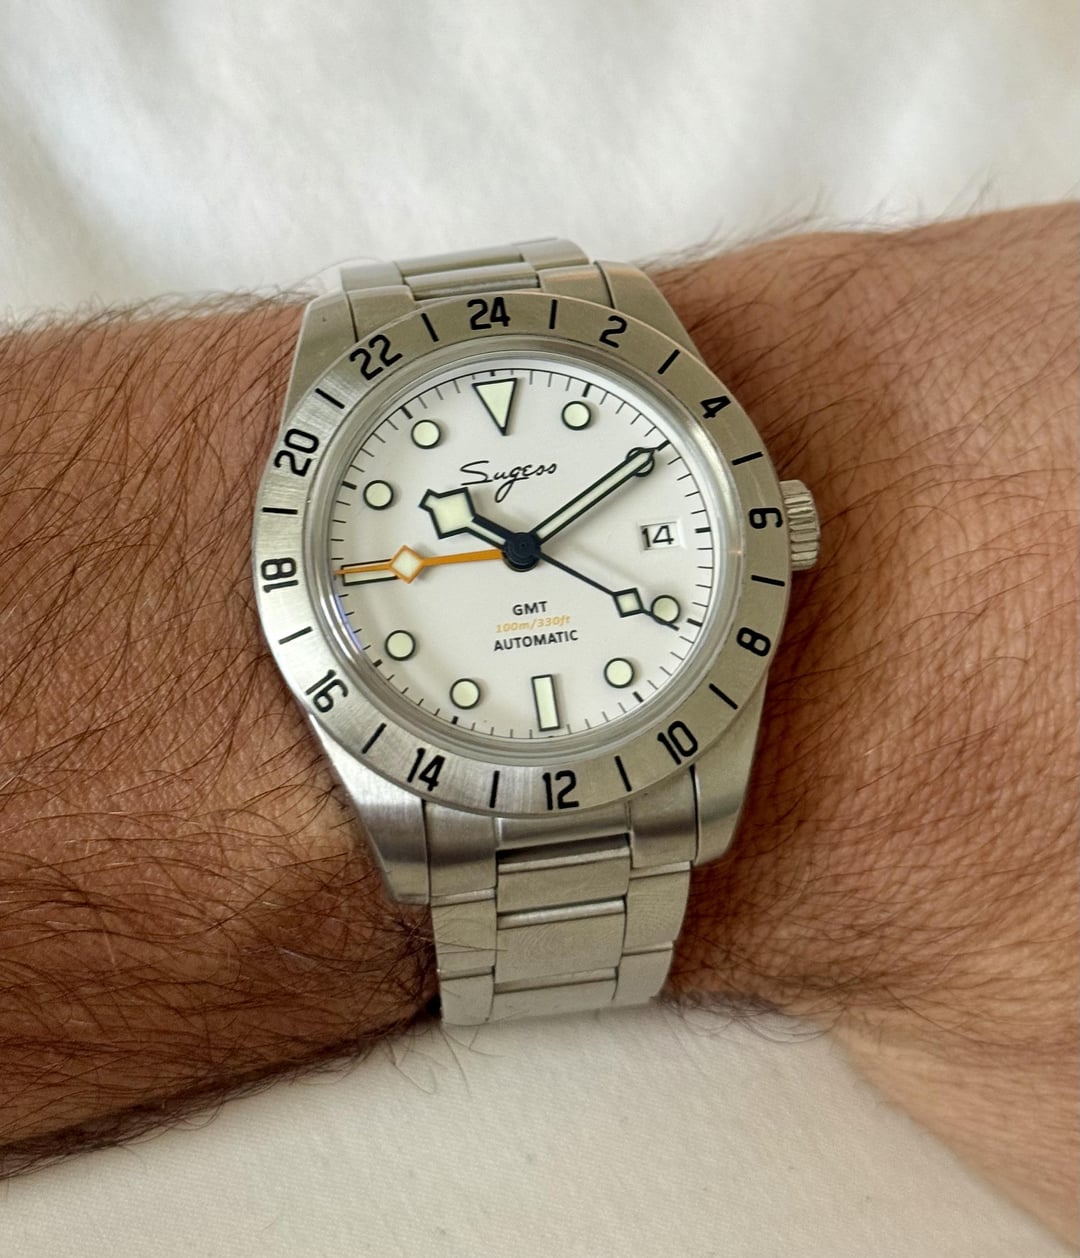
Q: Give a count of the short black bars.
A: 12